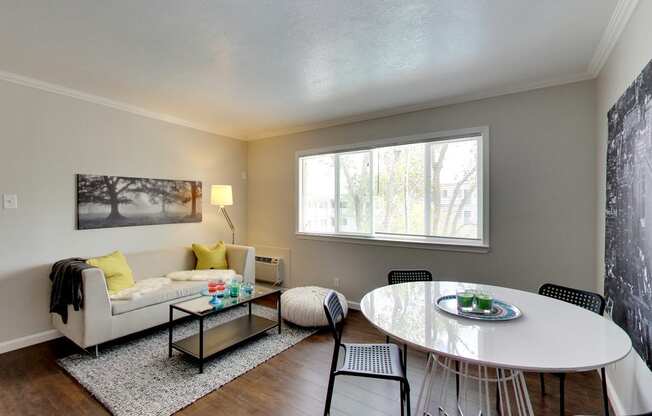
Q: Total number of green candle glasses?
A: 2